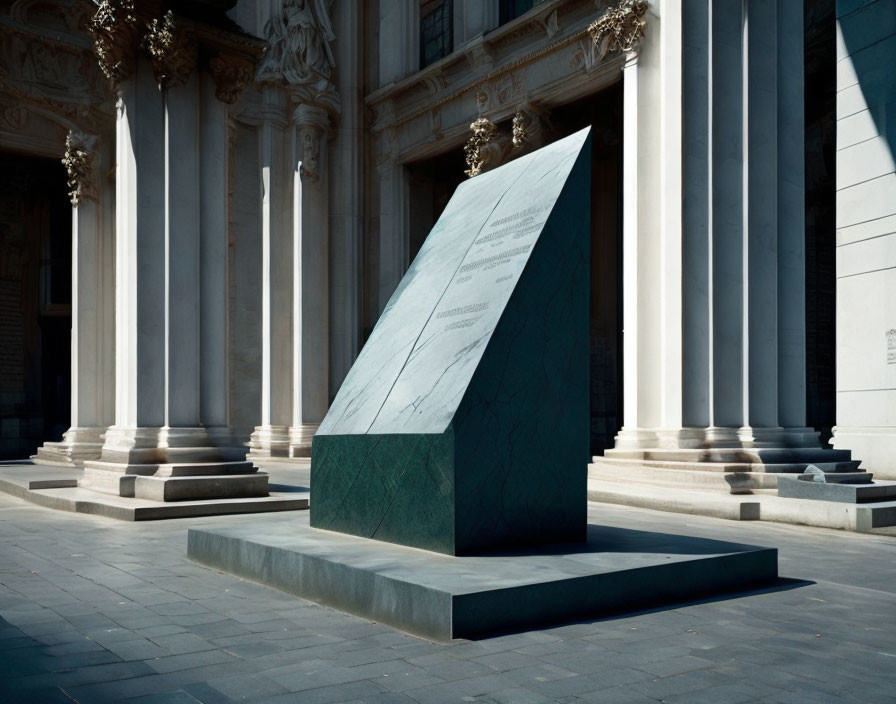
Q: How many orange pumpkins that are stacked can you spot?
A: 0